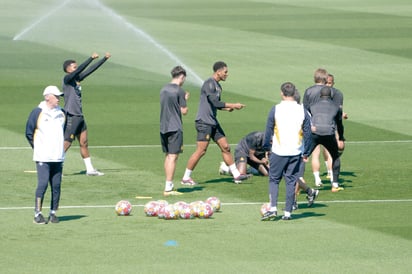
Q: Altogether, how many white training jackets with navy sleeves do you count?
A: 2